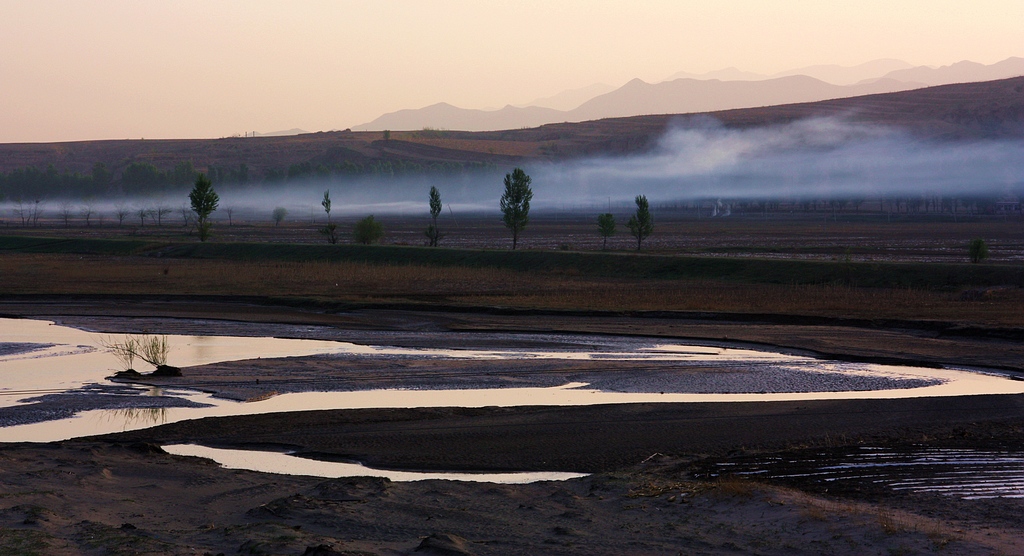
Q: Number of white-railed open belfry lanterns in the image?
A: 0